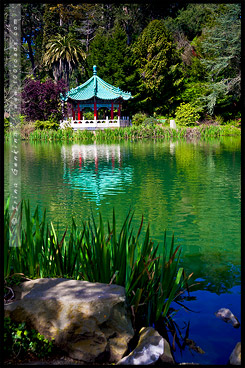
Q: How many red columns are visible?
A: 5